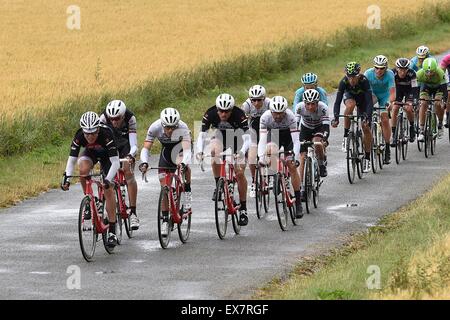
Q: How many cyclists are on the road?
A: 14